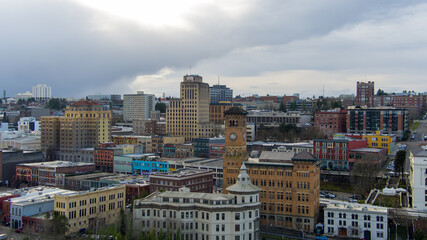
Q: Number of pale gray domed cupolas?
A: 1